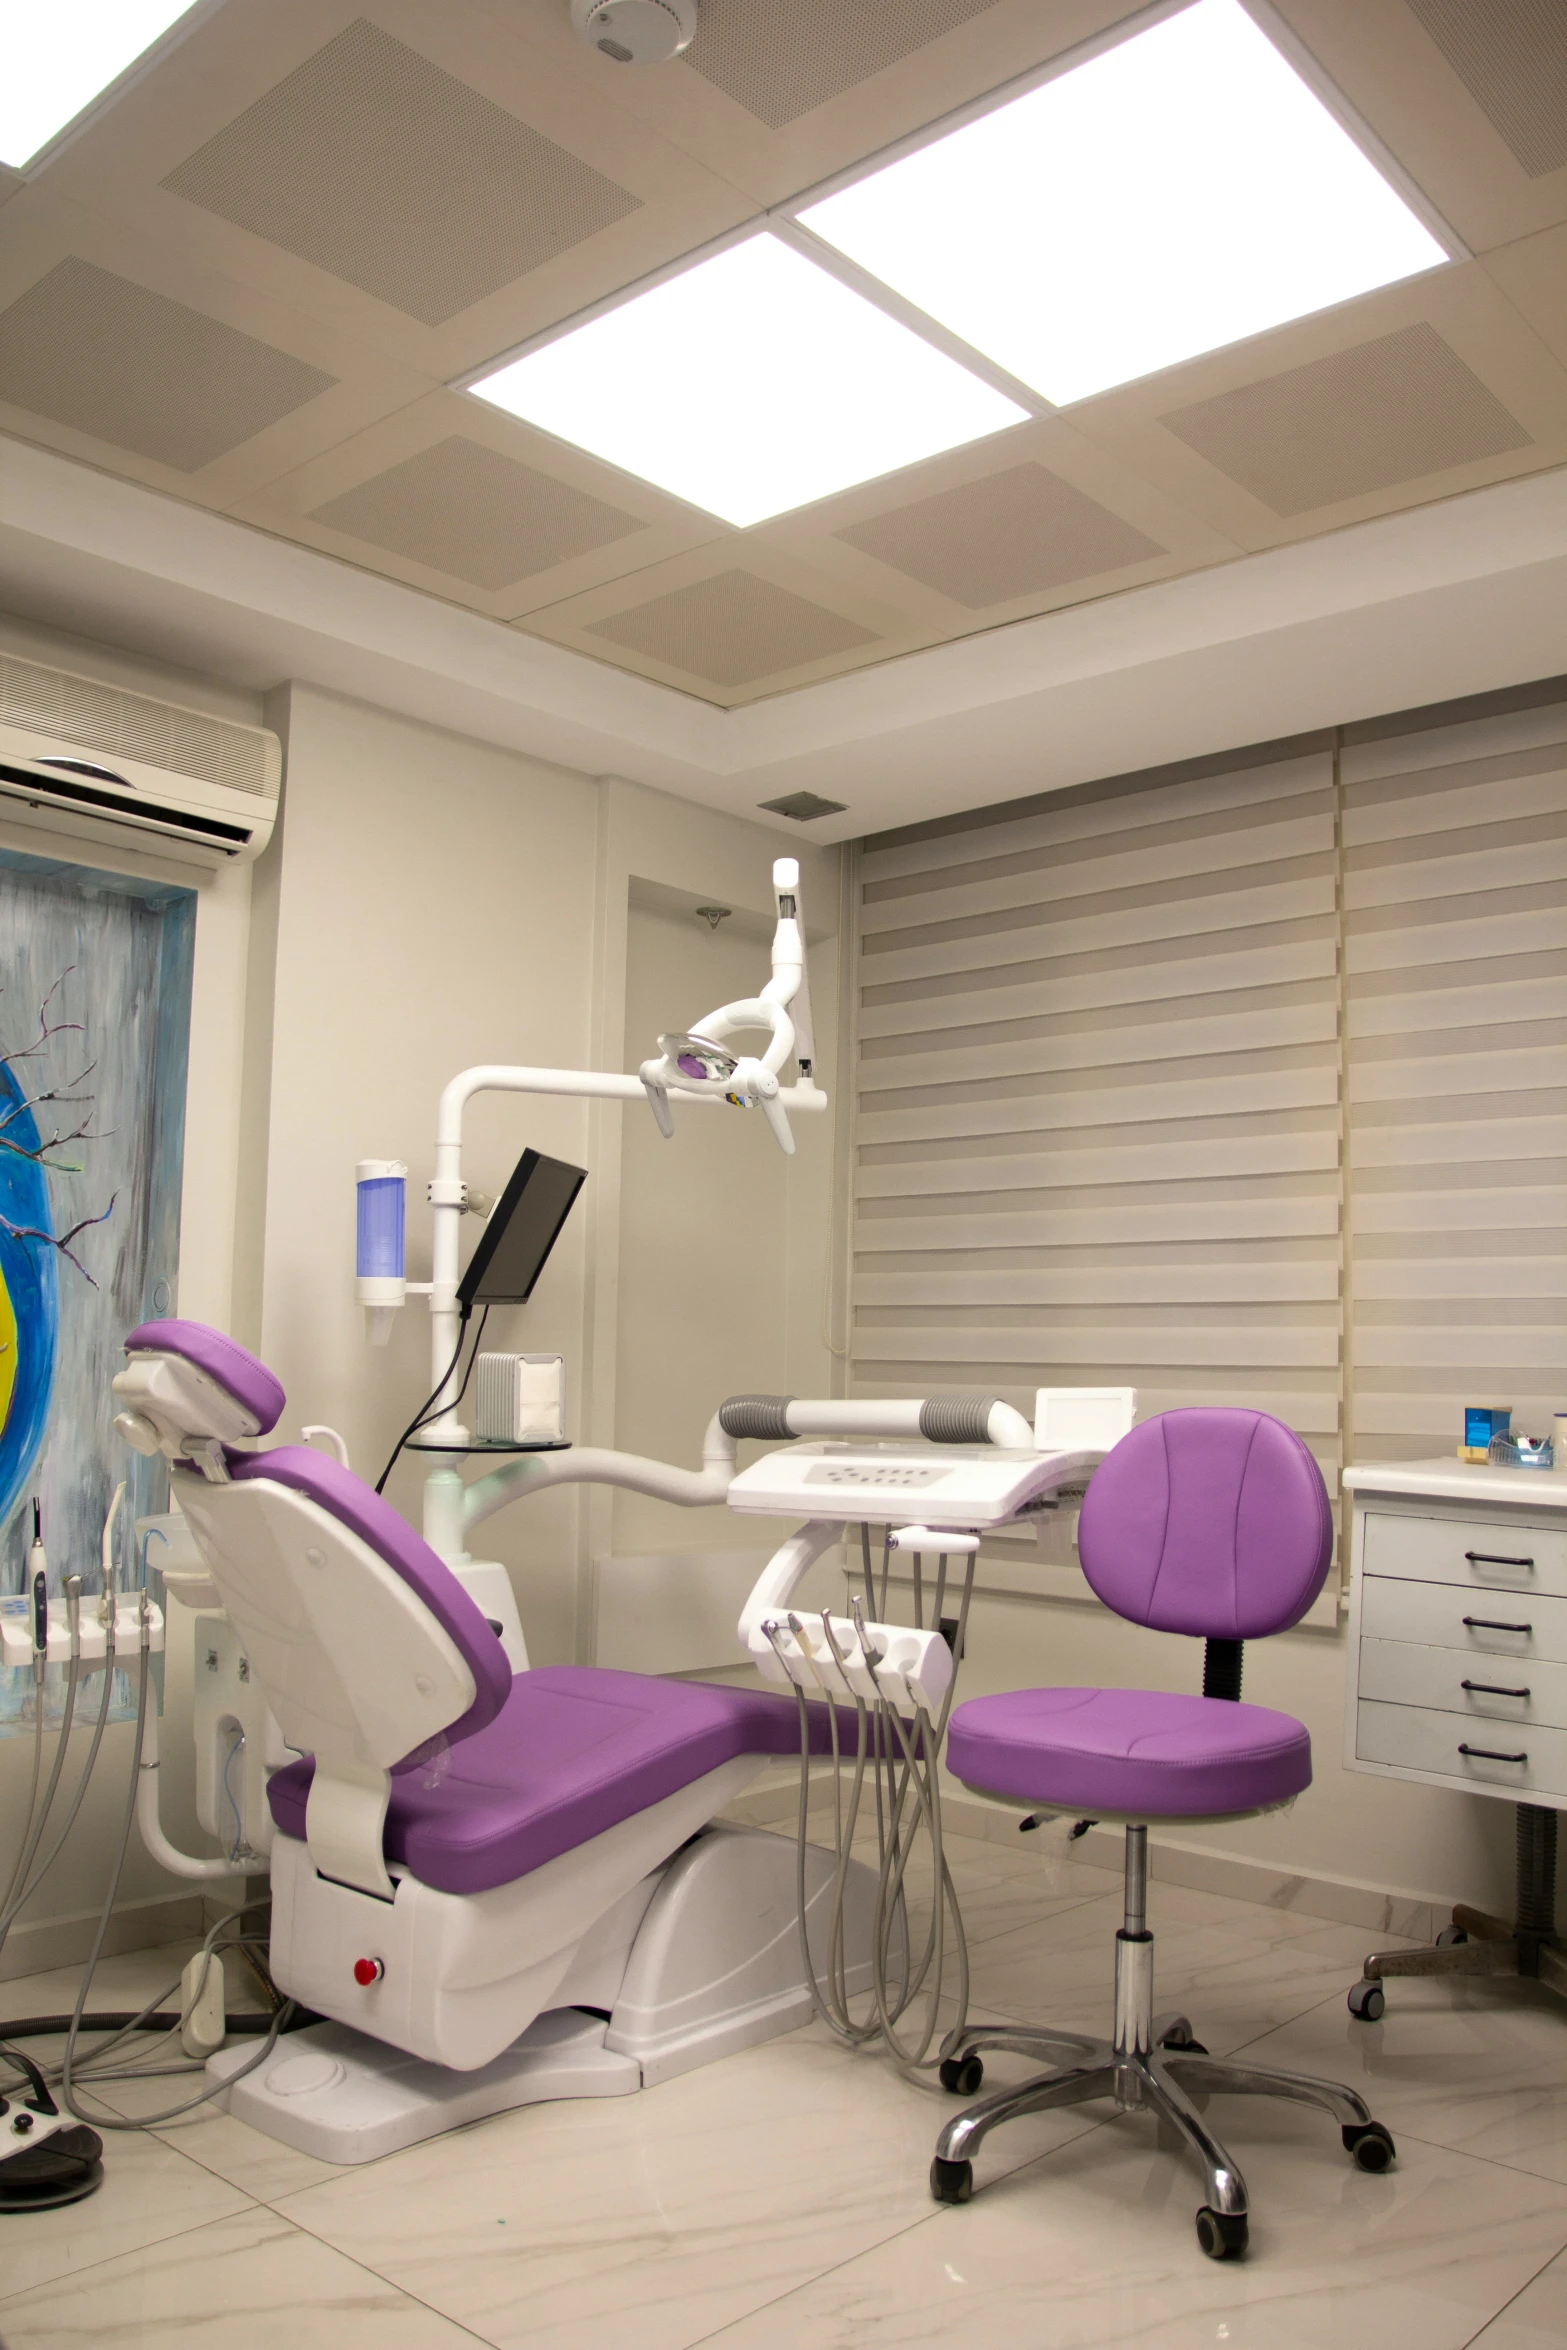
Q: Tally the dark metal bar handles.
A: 4